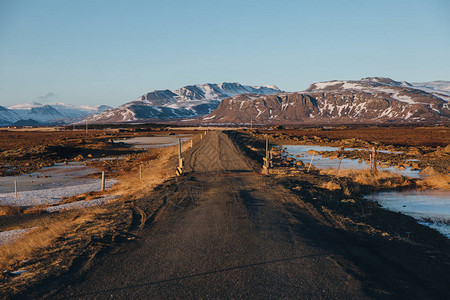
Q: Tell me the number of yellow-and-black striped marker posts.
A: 1